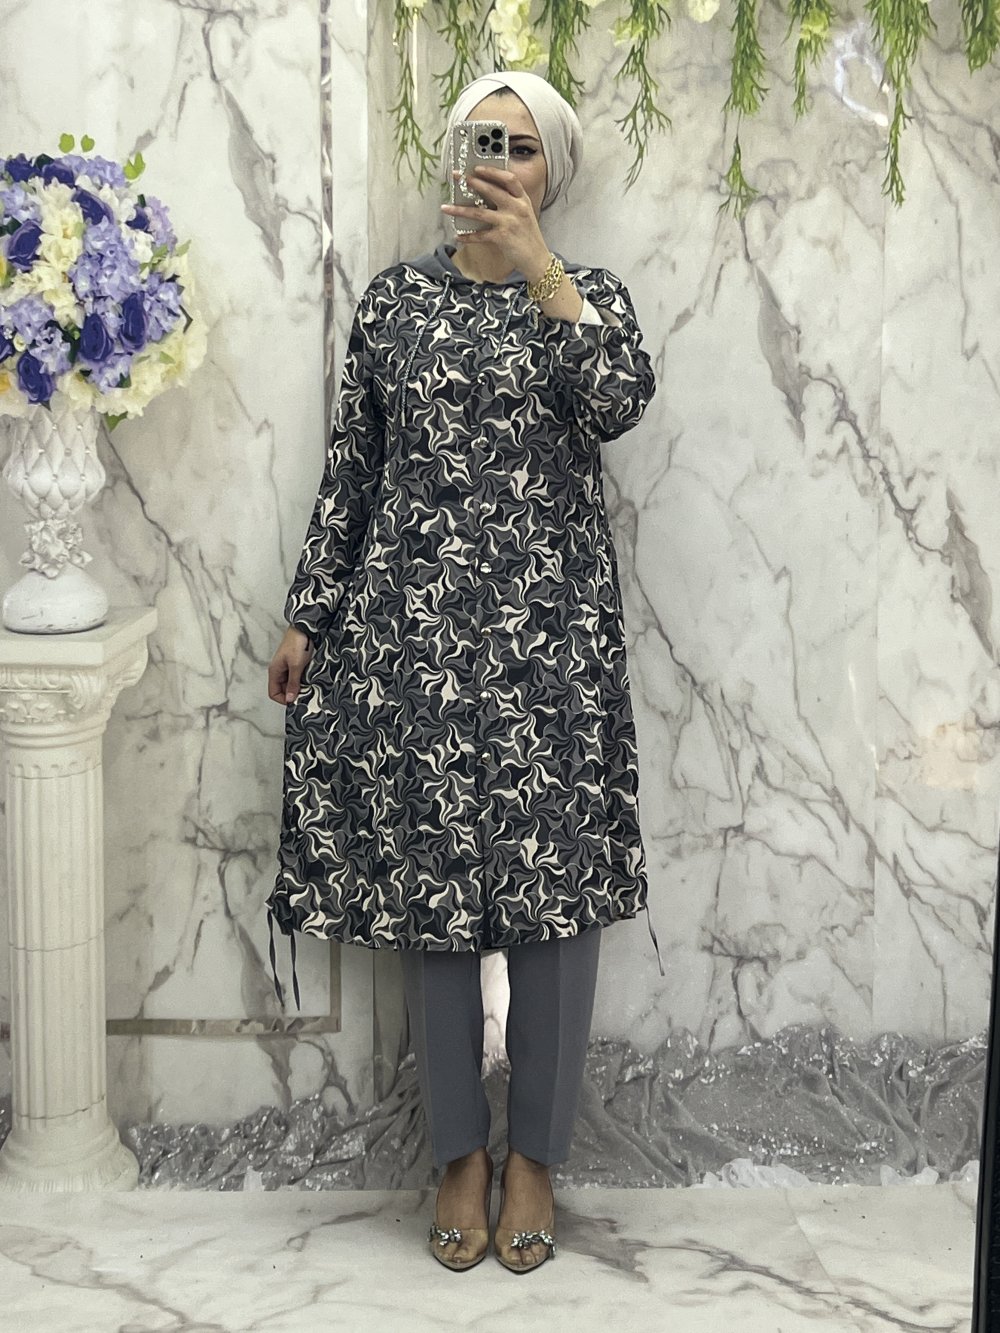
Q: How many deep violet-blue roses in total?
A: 9